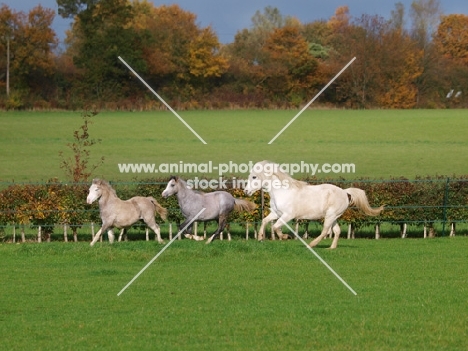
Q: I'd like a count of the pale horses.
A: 3